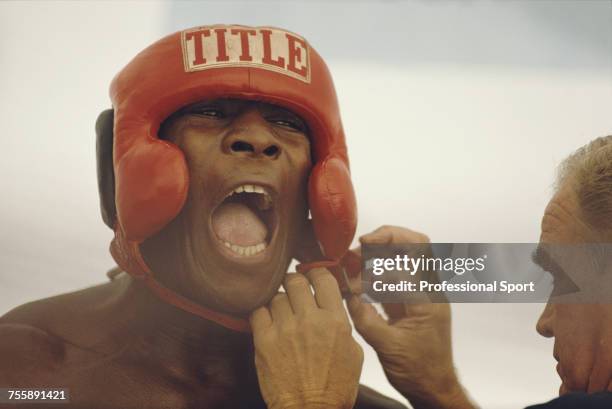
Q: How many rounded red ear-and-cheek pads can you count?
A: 2